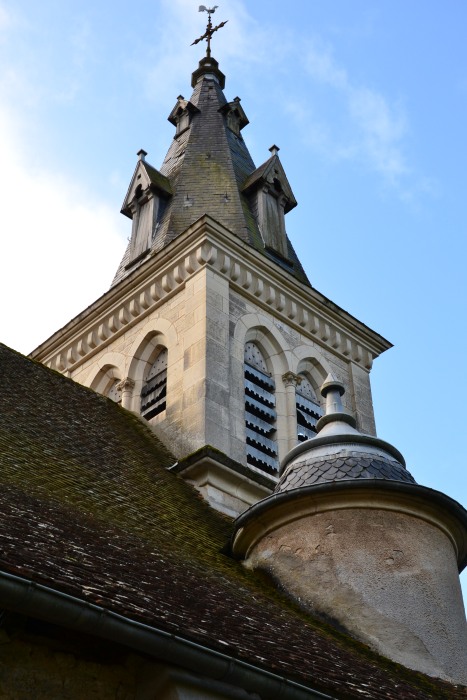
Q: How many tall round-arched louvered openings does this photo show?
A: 4